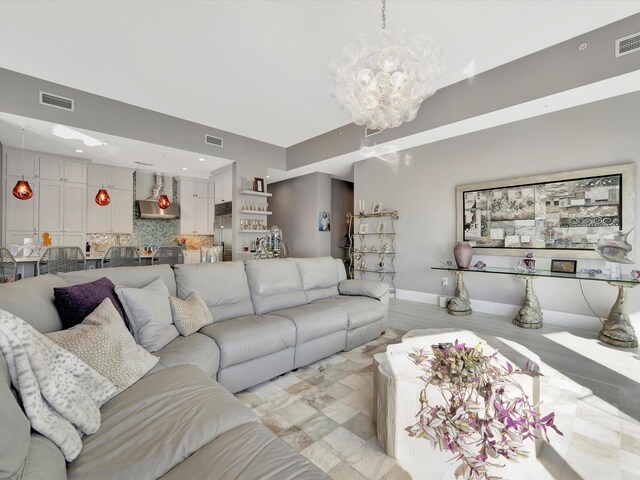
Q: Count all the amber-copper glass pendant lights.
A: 3